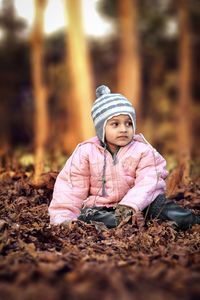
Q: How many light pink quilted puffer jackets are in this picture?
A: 1